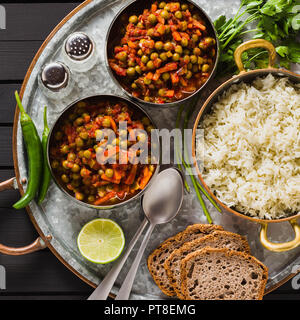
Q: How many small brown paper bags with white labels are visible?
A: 0